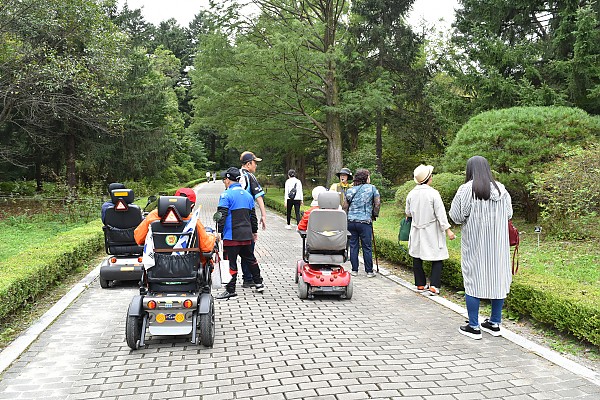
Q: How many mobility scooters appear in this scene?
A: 3